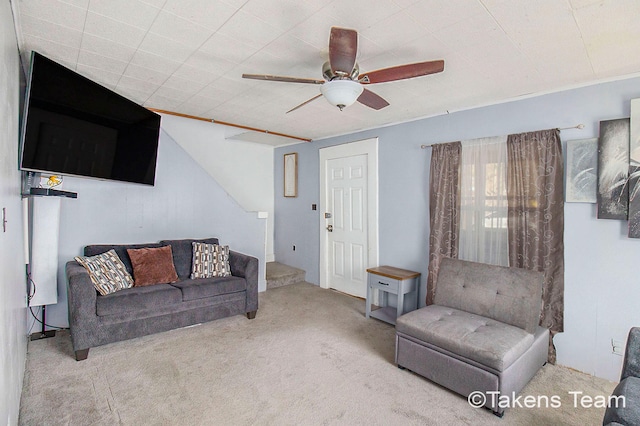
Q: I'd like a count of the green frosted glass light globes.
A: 0